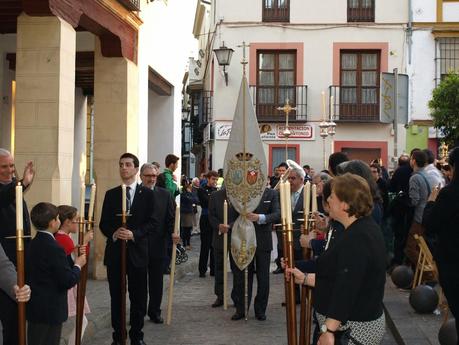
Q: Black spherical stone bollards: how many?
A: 3